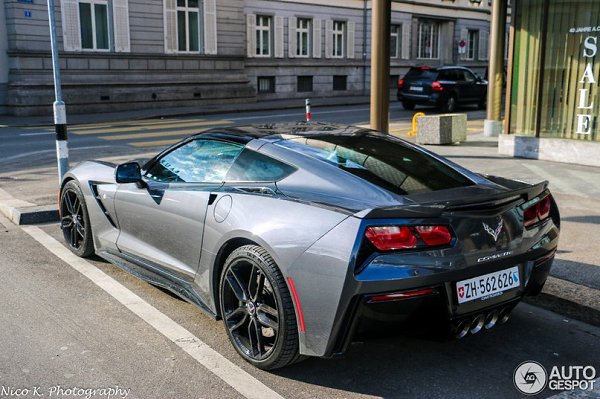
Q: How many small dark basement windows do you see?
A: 3